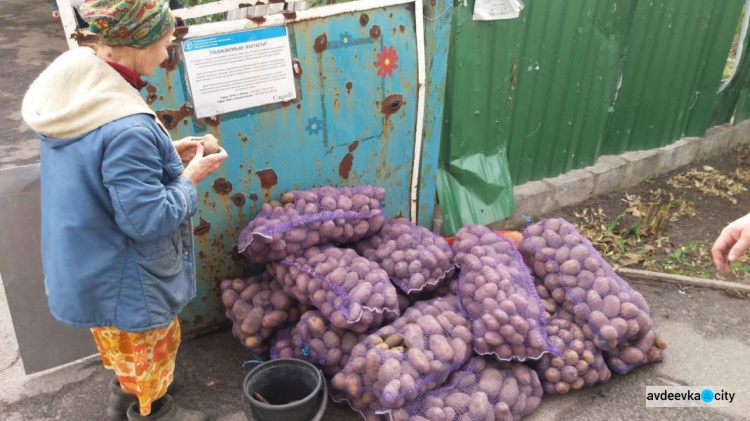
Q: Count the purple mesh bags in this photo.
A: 11